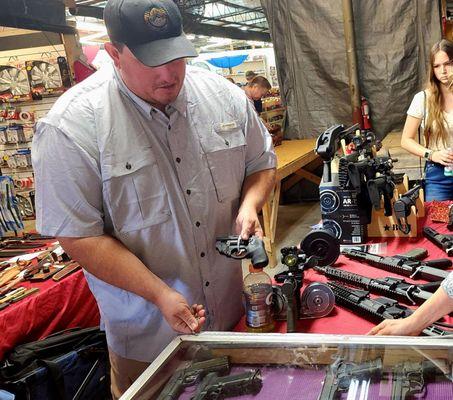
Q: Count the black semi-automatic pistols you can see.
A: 4